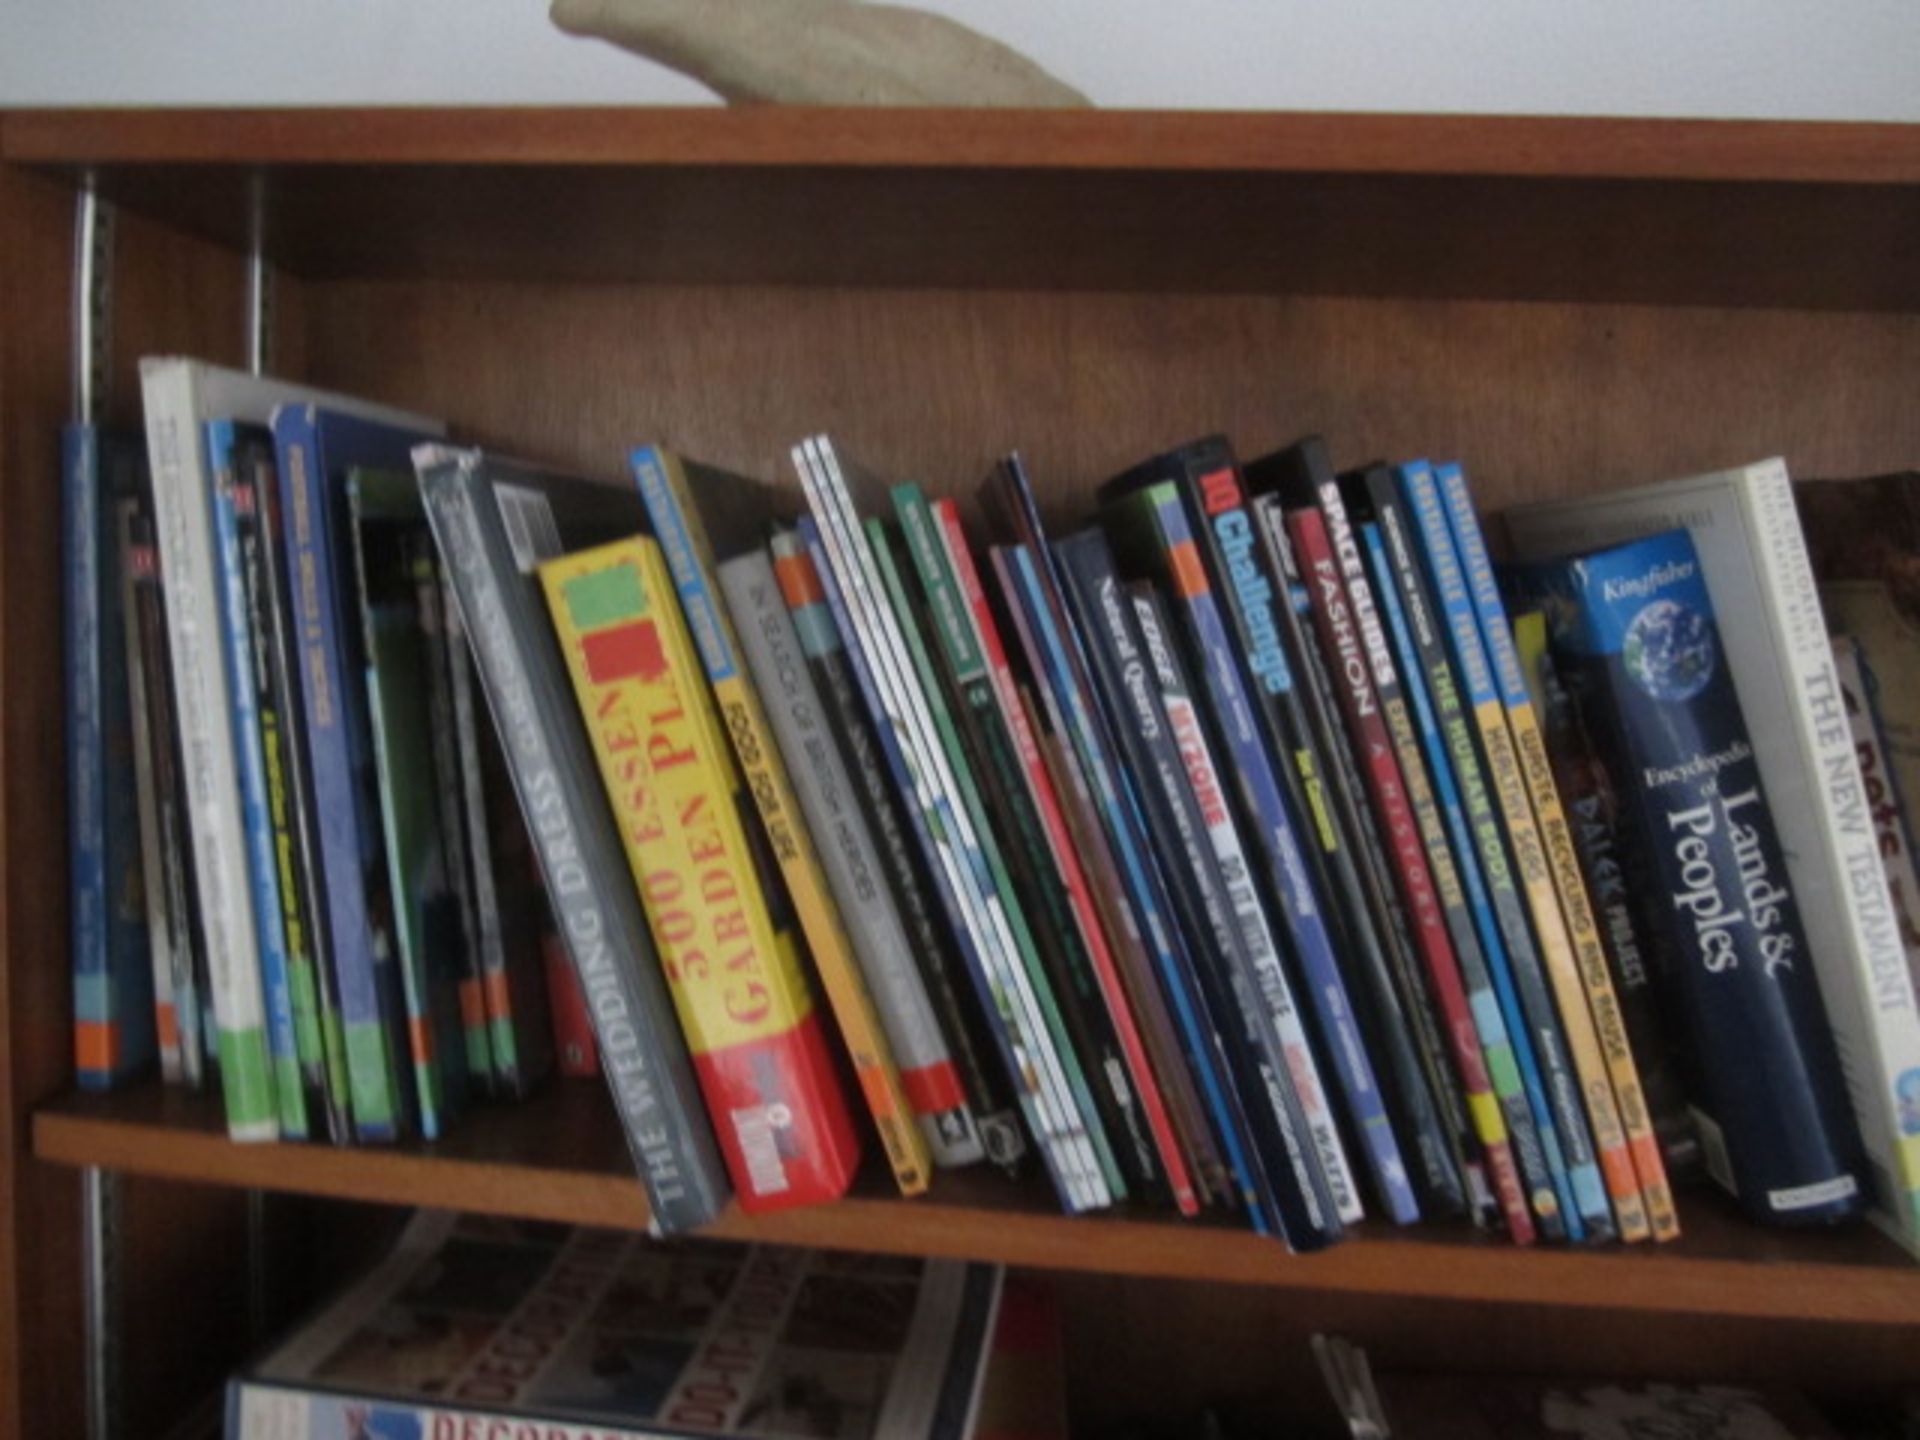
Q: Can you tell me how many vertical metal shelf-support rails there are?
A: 2